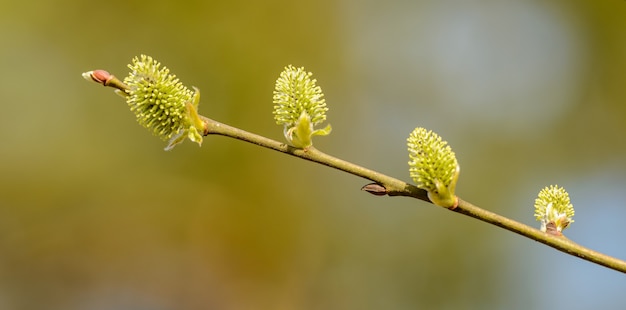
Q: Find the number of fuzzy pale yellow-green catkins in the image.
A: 4